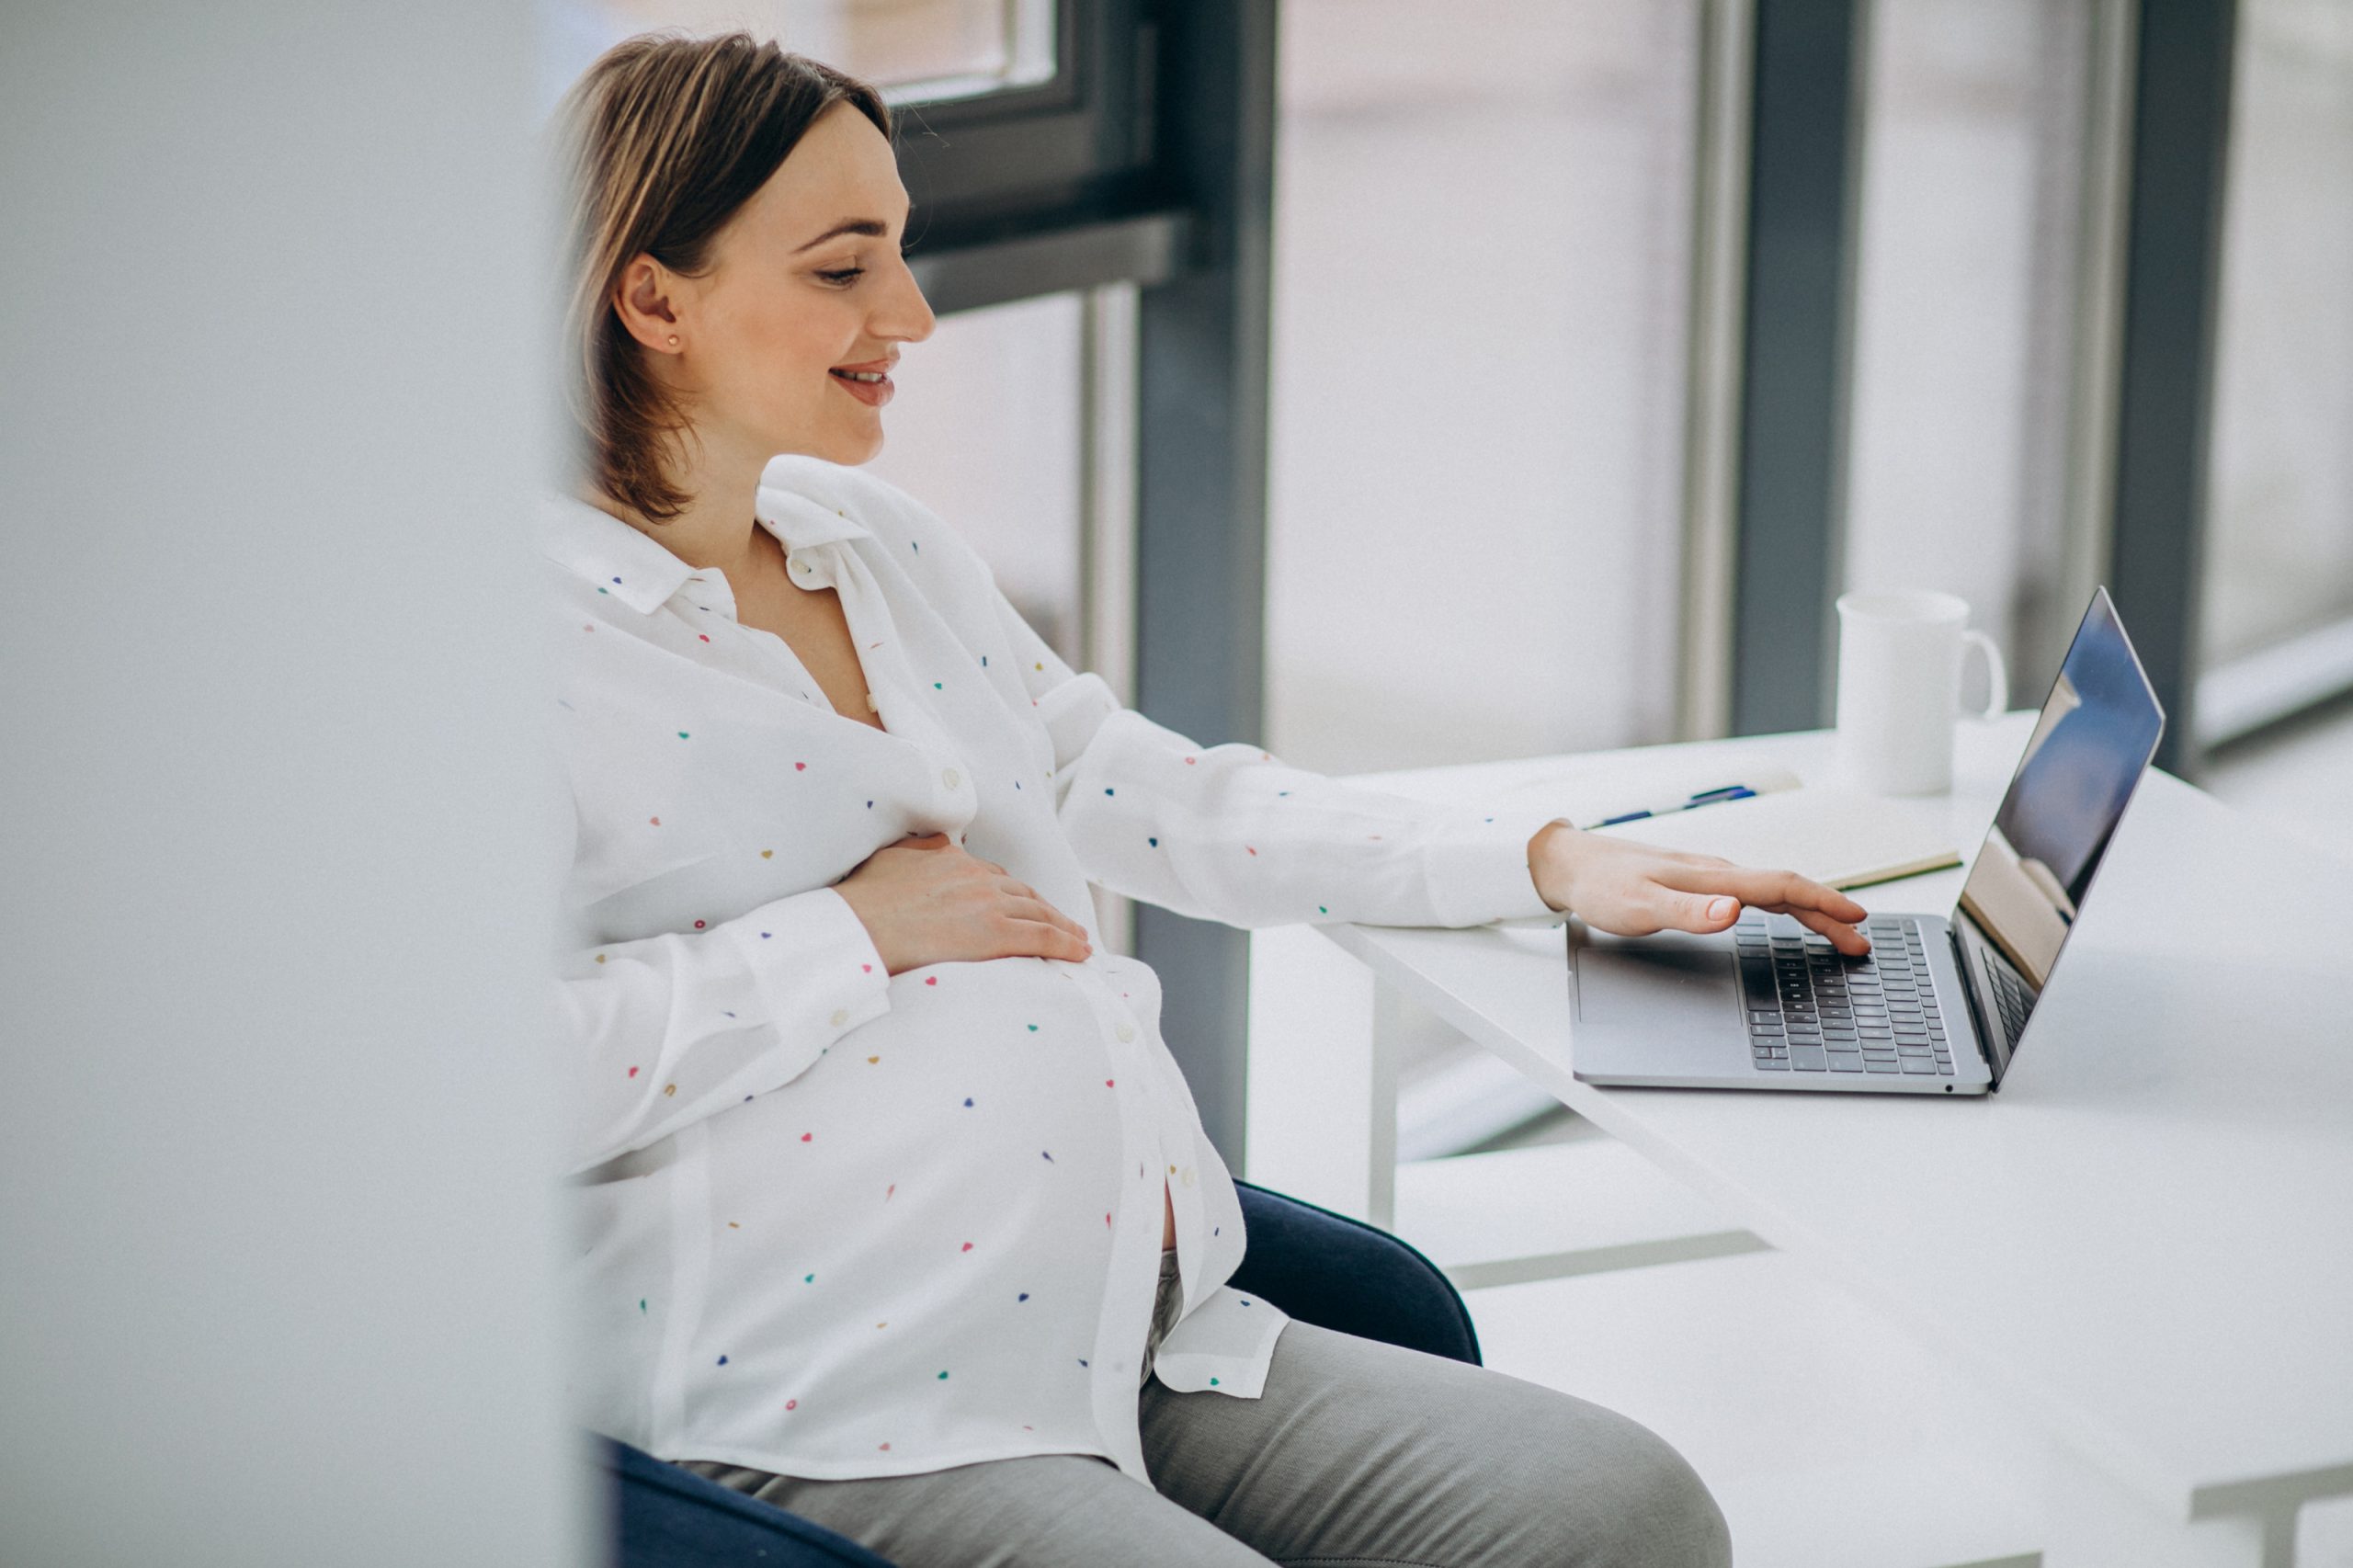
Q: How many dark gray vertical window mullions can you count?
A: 3